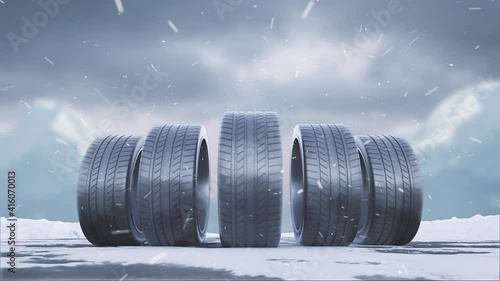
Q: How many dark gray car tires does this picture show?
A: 5